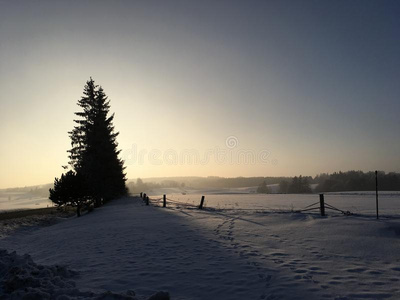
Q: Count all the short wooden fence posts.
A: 6